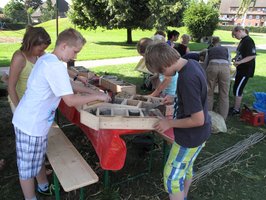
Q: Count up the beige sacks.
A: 1